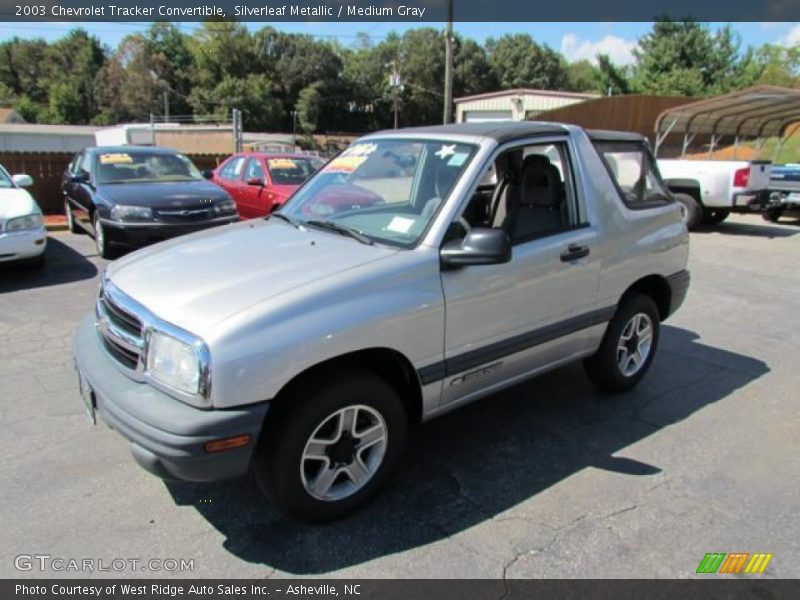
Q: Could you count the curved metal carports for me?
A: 1